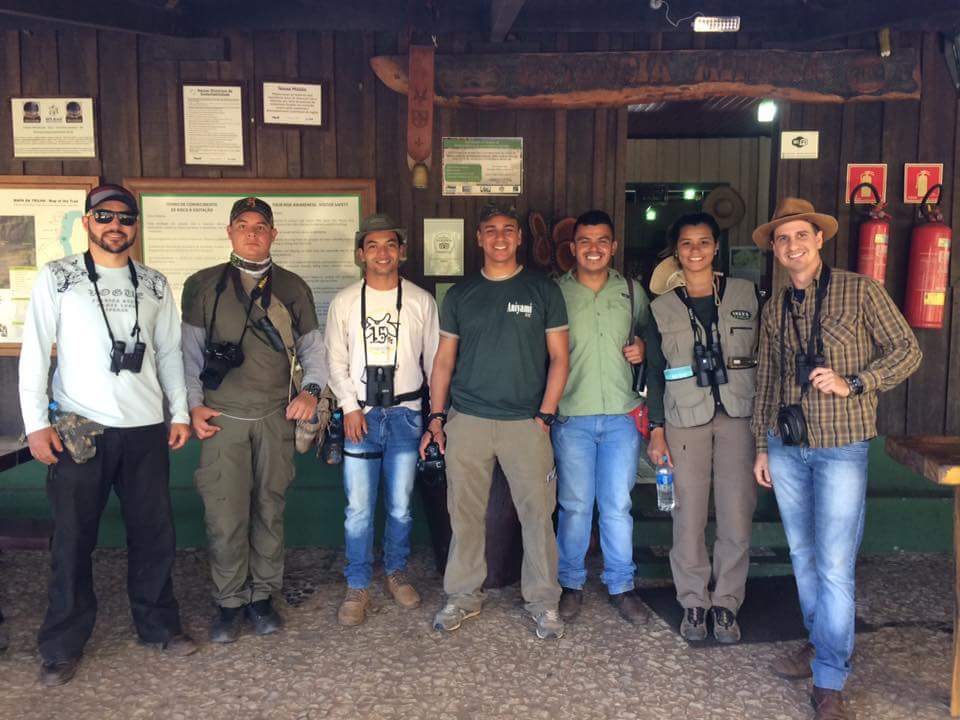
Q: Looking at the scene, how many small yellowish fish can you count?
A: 0